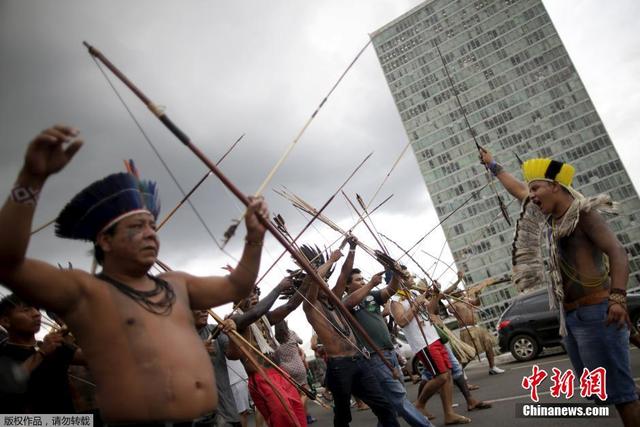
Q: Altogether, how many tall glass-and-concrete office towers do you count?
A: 1